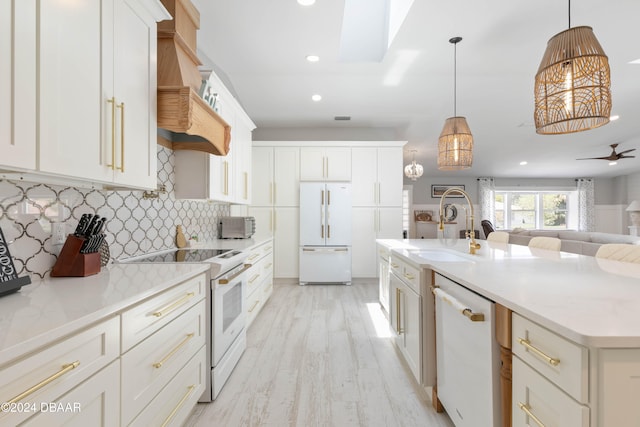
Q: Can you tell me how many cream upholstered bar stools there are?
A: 3